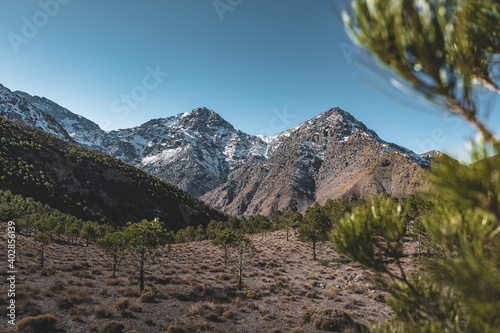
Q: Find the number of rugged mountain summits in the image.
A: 2